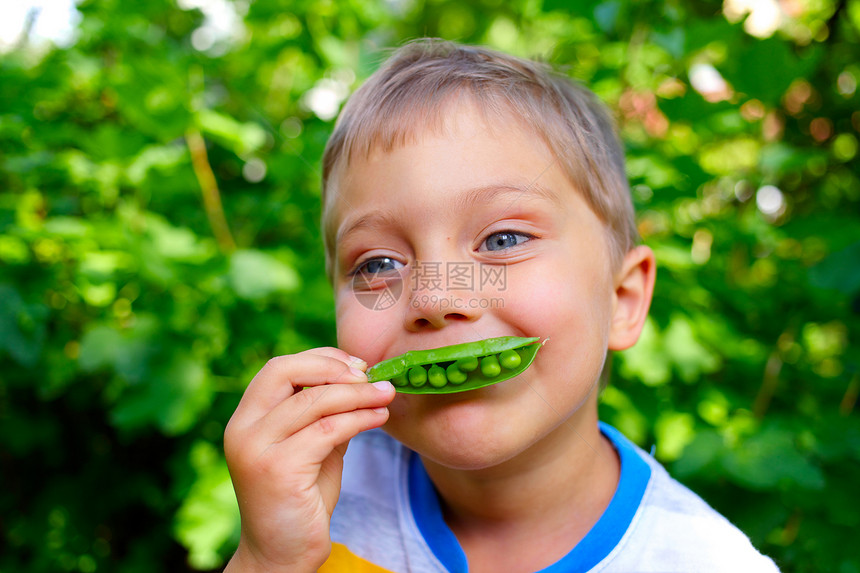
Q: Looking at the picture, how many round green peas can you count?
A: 7